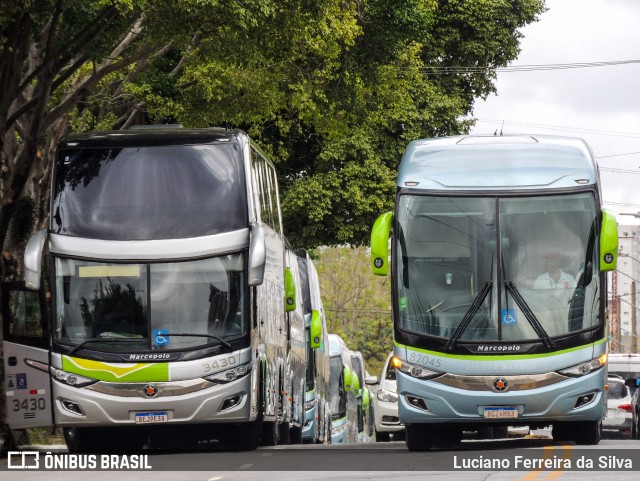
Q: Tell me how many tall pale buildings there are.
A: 1